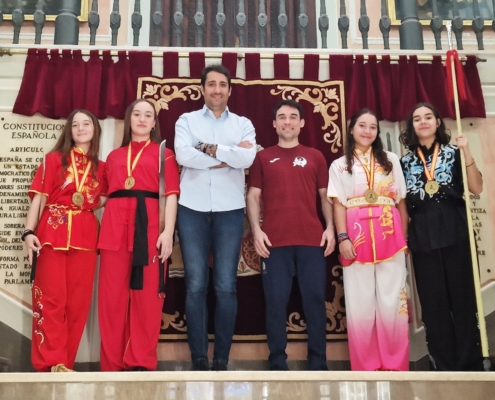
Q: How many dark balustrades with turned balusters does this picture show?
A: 1